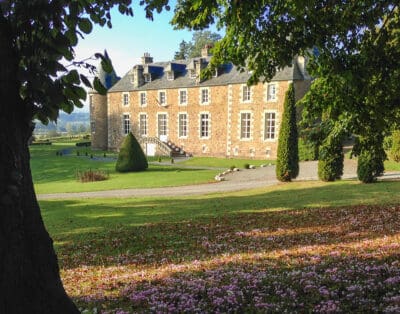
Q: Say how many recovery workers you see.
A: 0